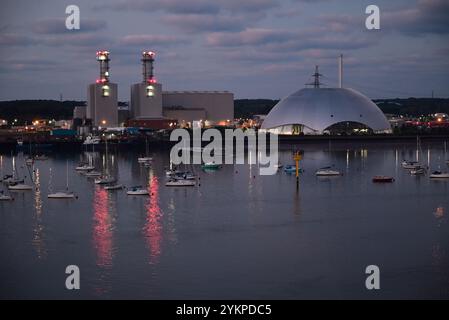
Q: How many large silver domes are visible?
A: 1